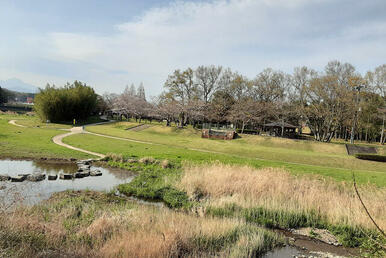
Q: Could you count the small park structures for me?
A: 2